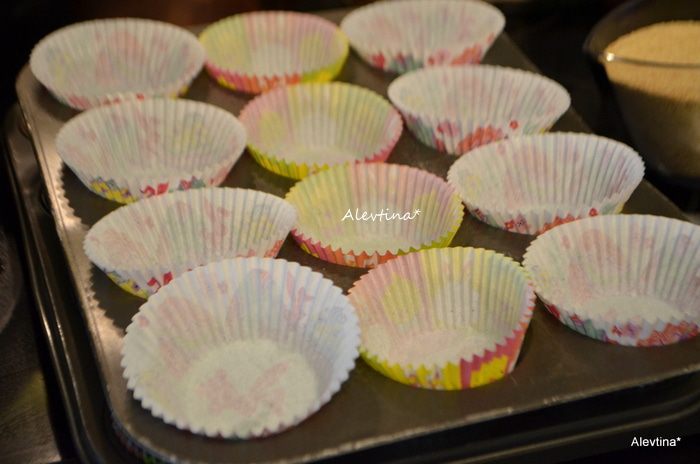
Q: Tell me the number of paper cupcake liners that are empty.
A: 12